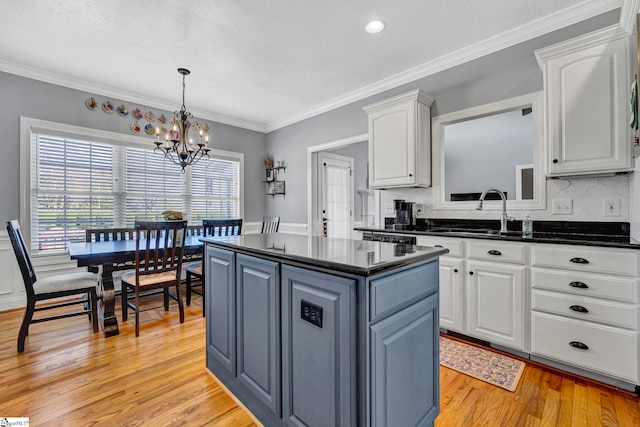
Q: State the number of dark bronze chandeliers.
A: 1